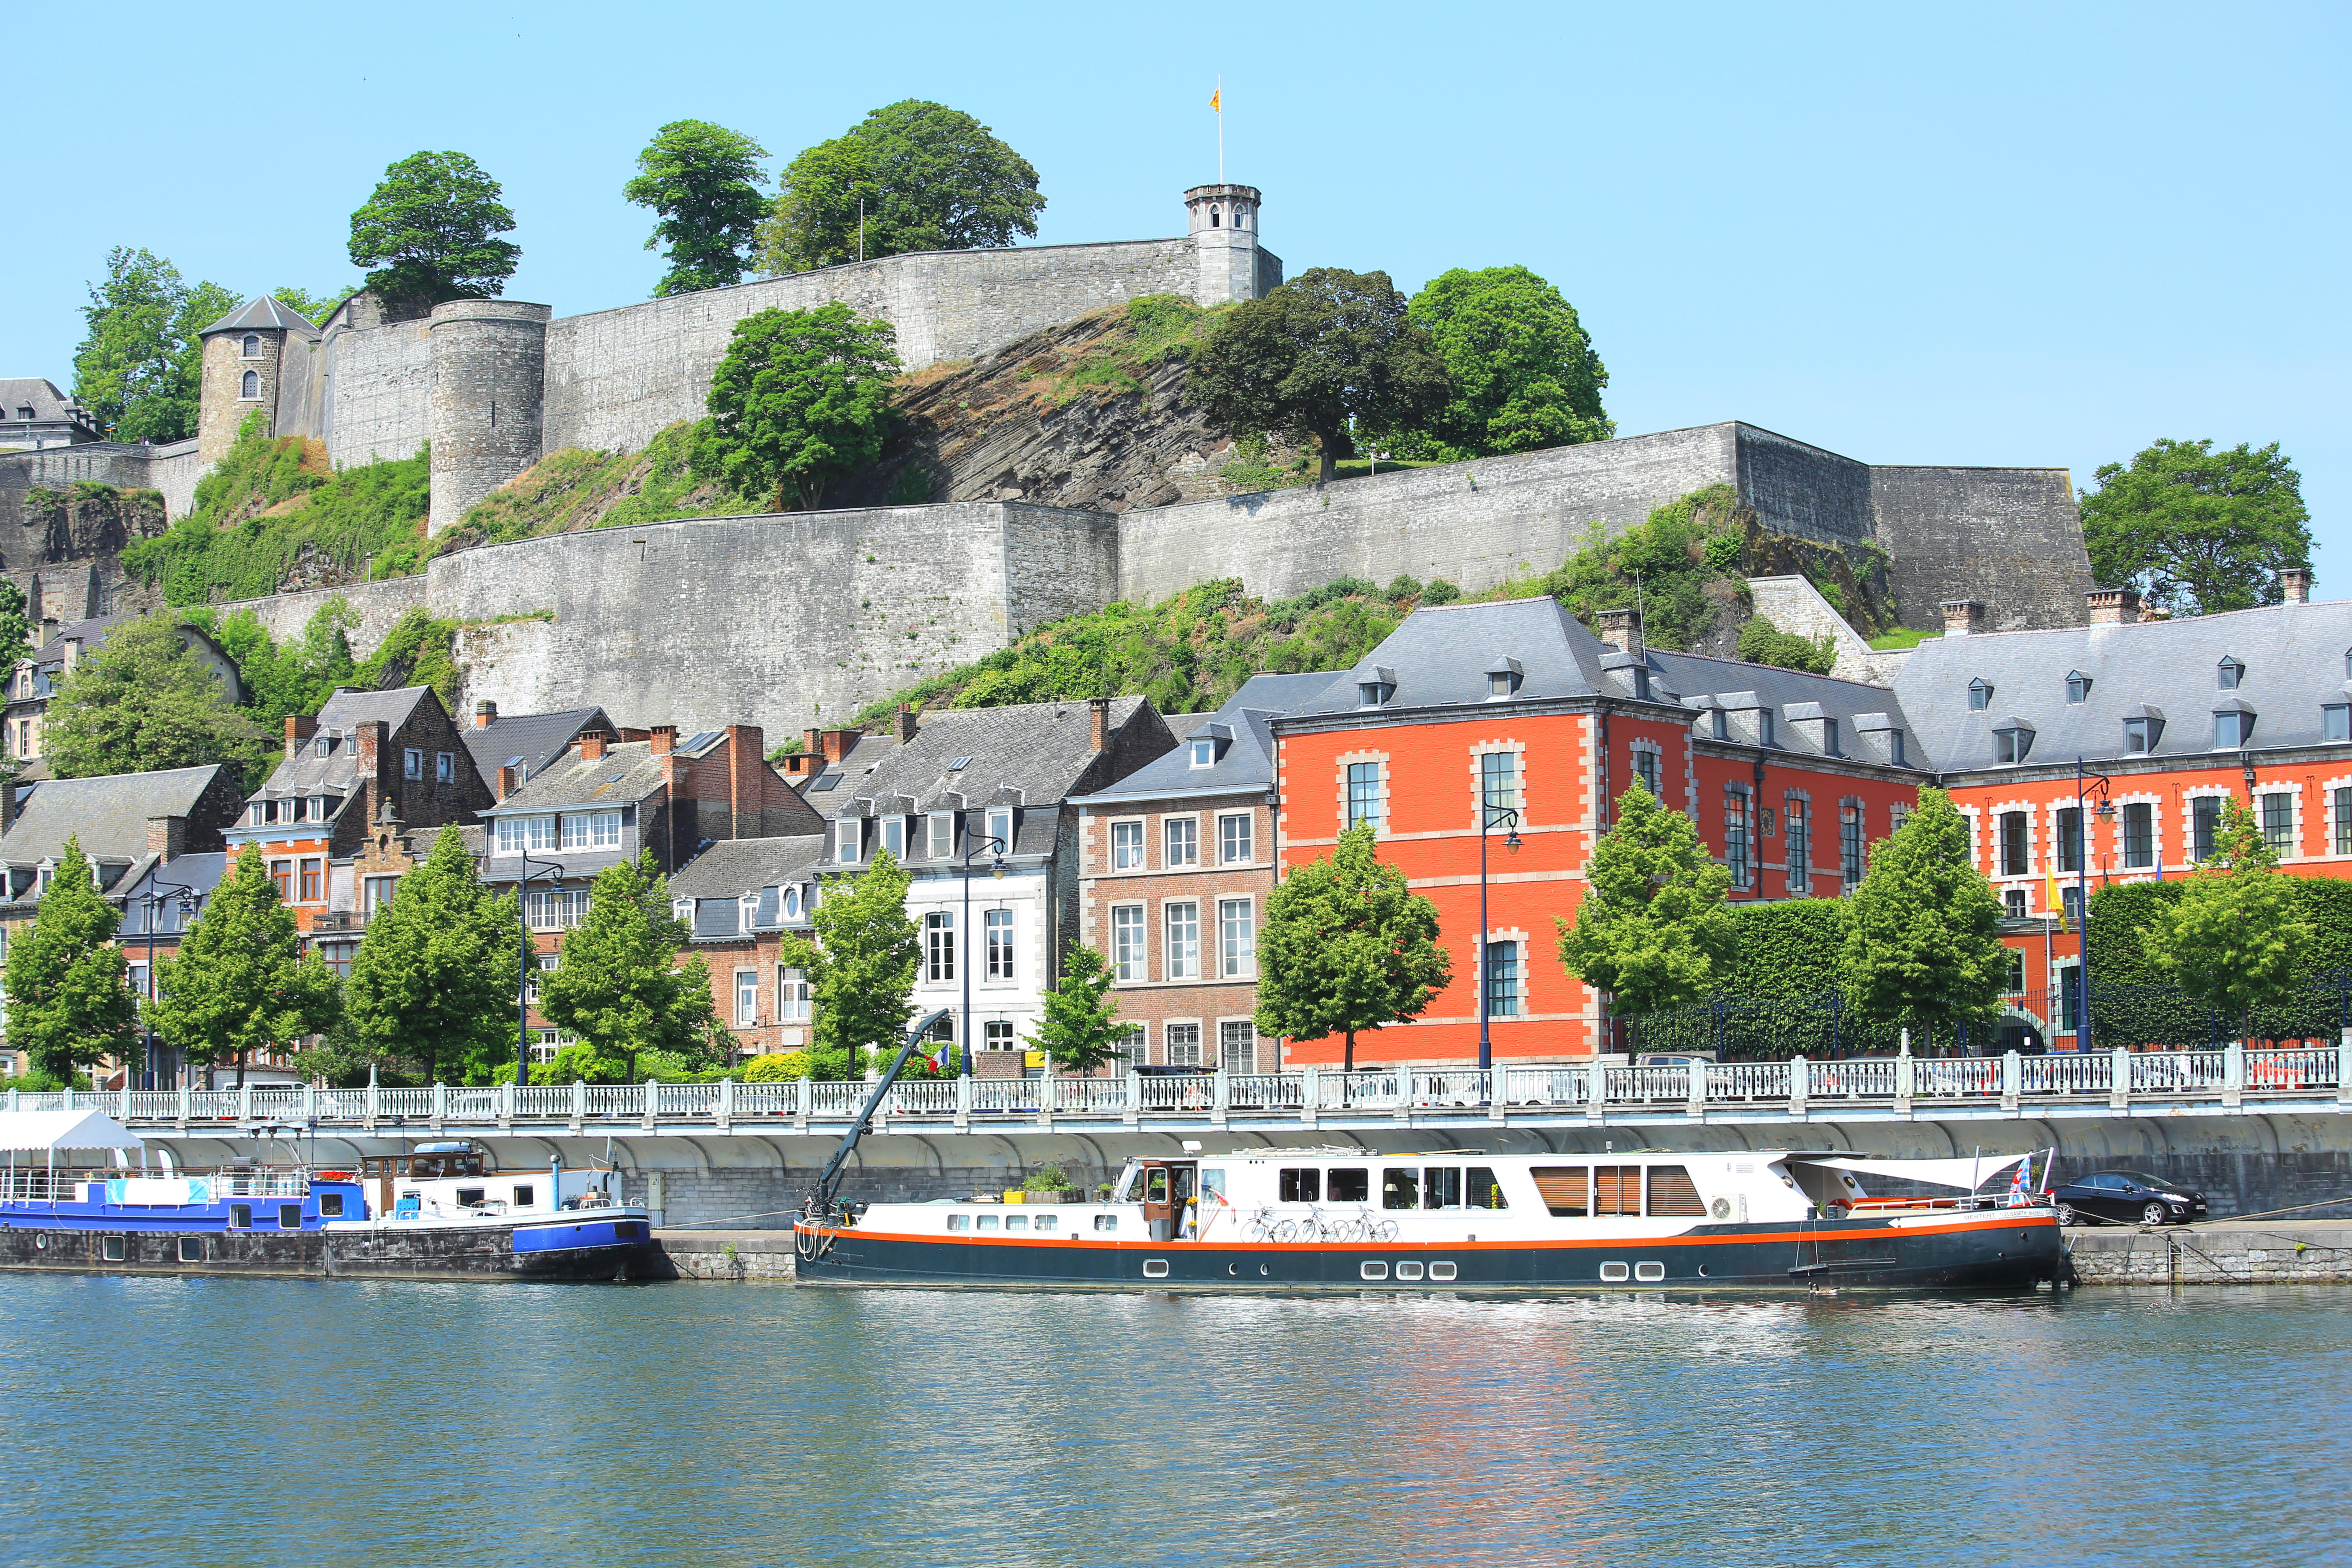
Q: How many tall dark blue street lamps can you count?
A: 5